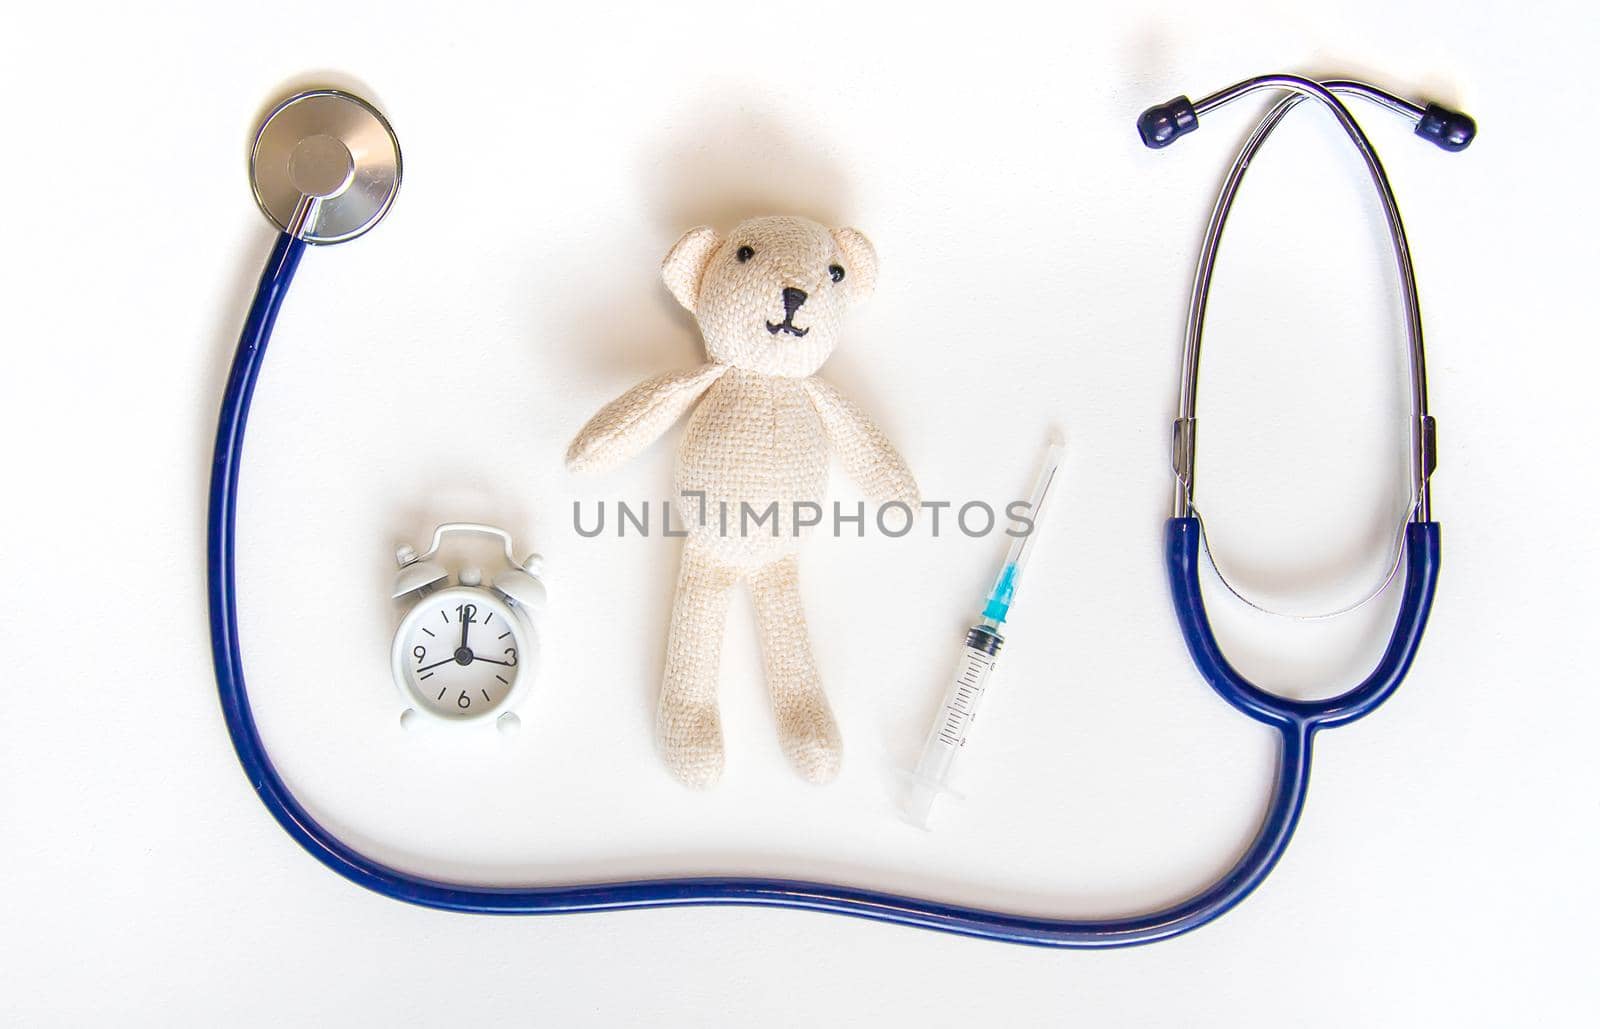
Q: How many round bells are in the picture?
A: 2